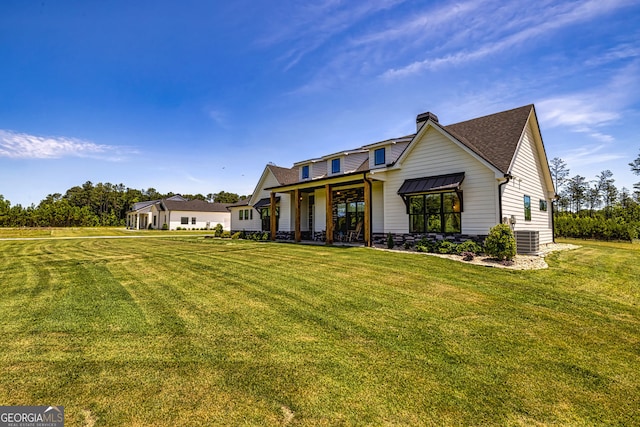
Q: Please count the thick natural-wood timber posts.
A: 4